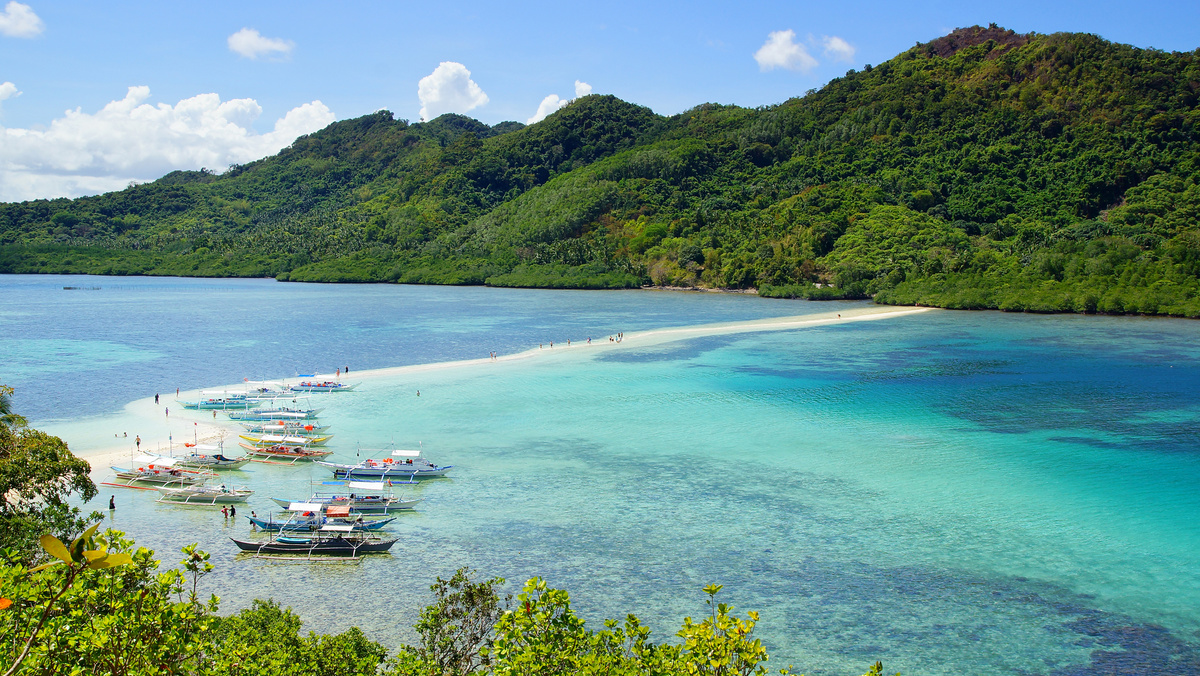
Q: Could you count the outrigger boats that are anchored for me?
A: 14